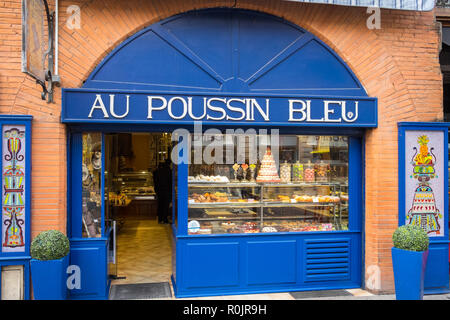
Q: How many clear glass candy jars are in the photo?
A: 4